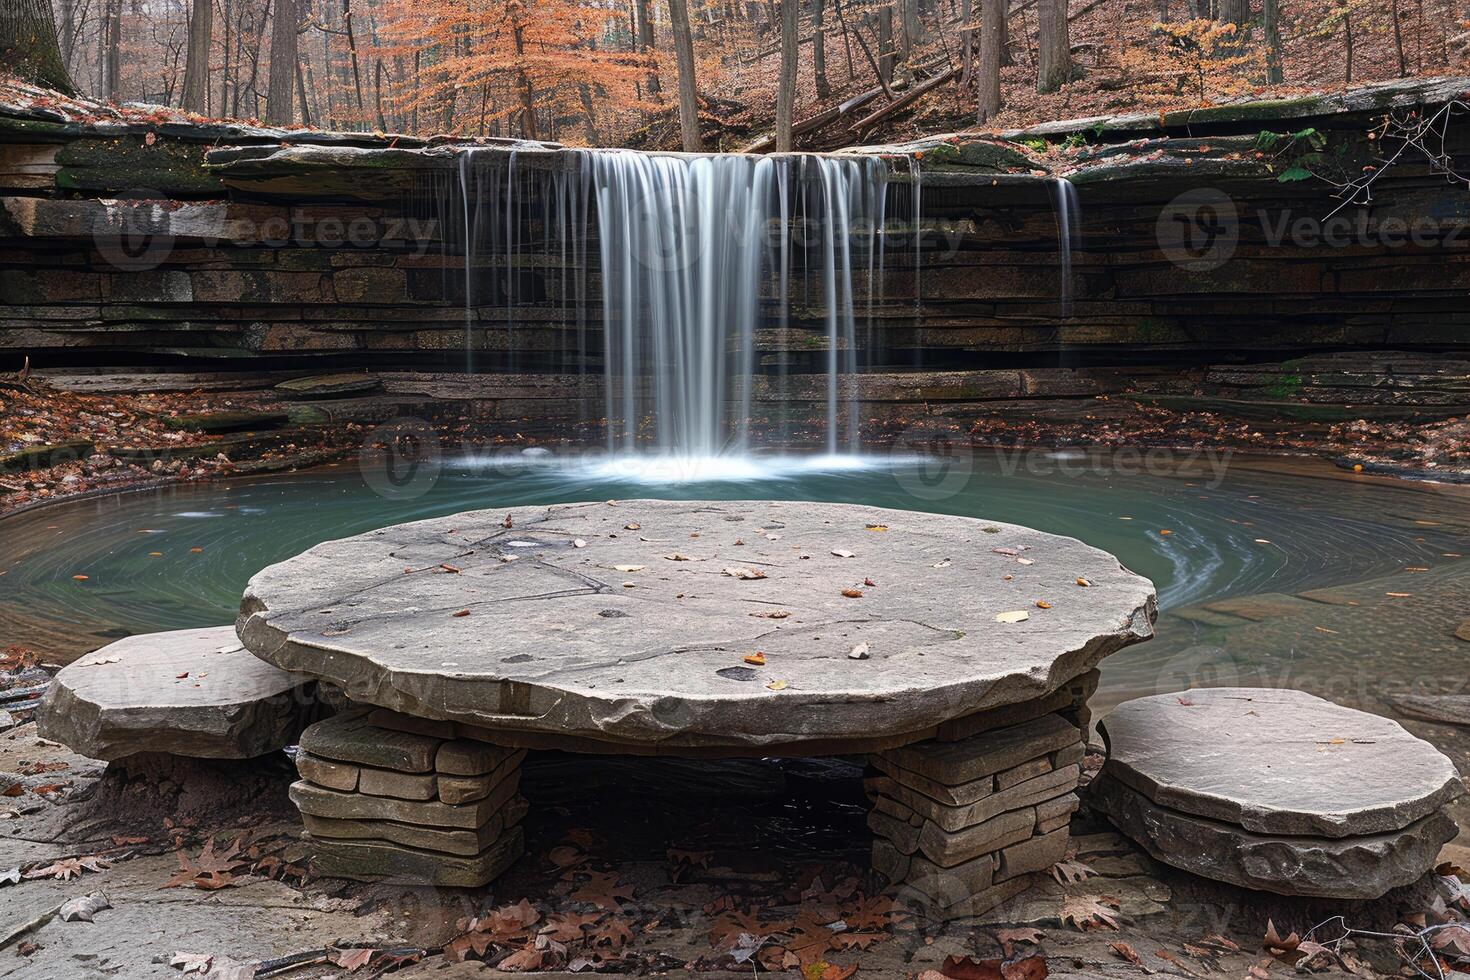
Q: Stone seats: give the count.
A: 2